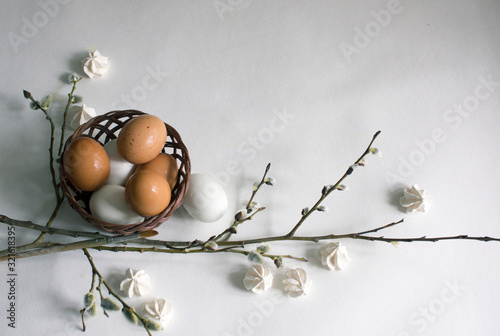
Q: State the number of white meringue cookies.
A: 8